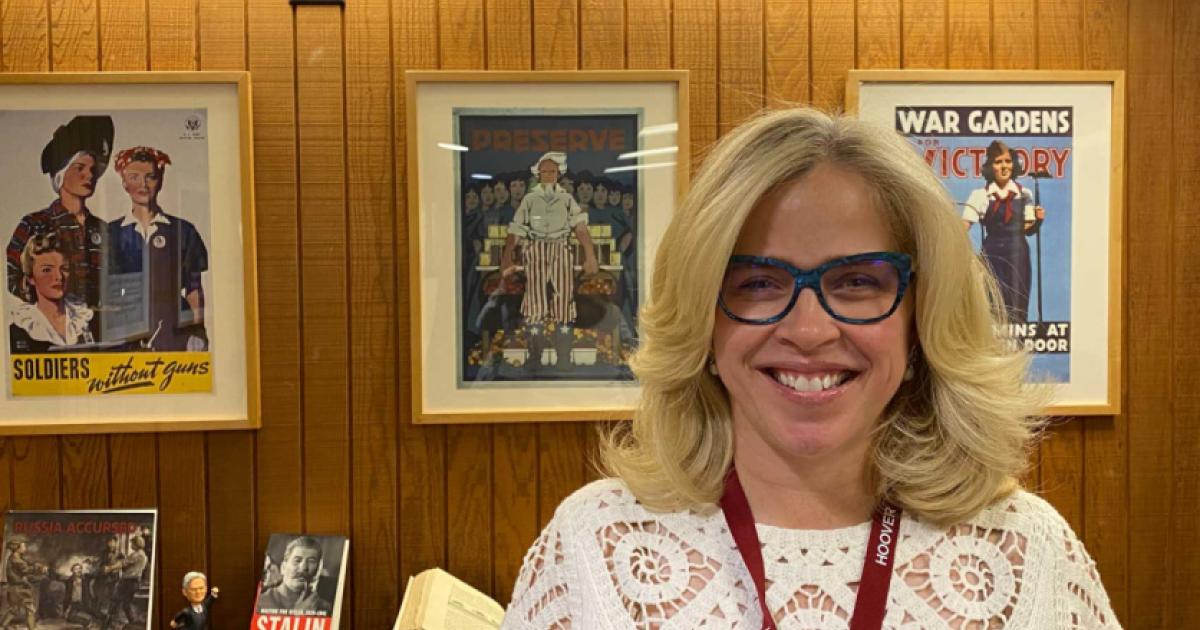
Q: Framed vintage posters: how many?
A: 3